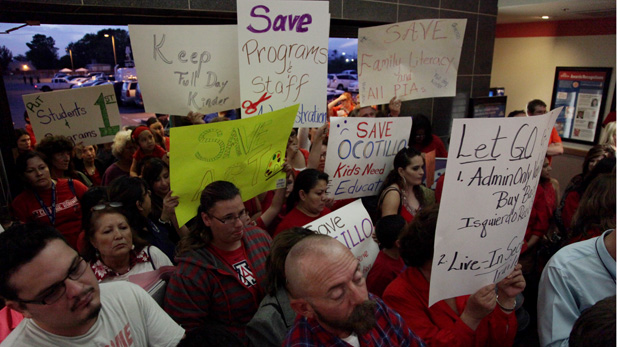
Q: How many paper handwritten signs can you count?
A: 8